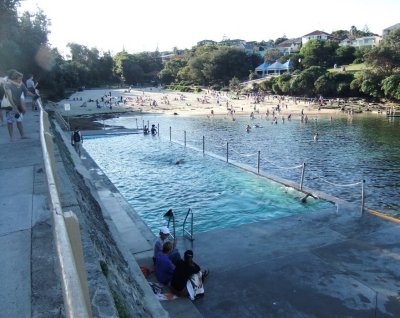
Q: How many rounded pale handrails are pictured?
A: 1